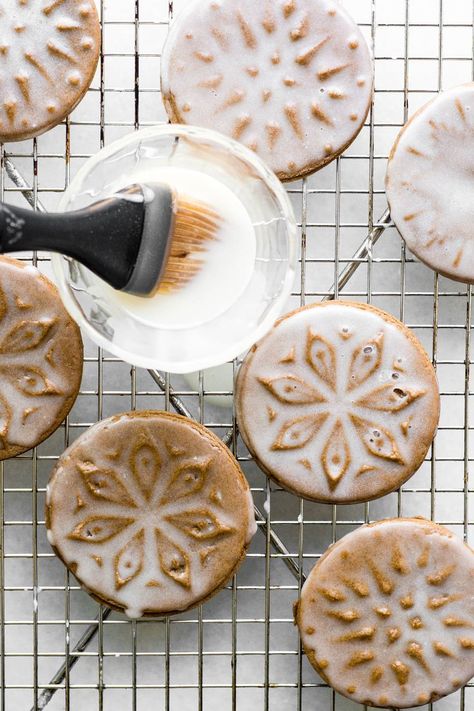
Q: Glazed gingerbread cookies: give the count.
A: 7